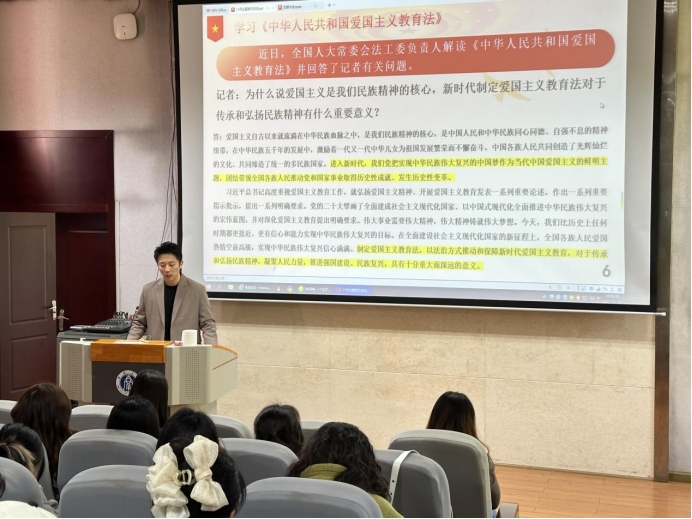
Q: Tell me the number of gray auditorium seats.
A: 12